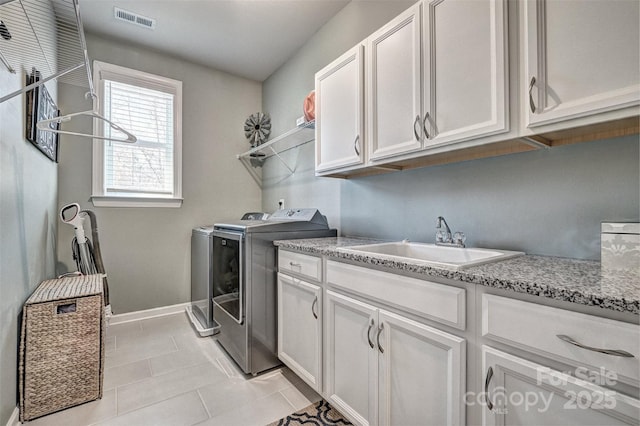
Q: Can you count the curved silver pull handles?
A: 10